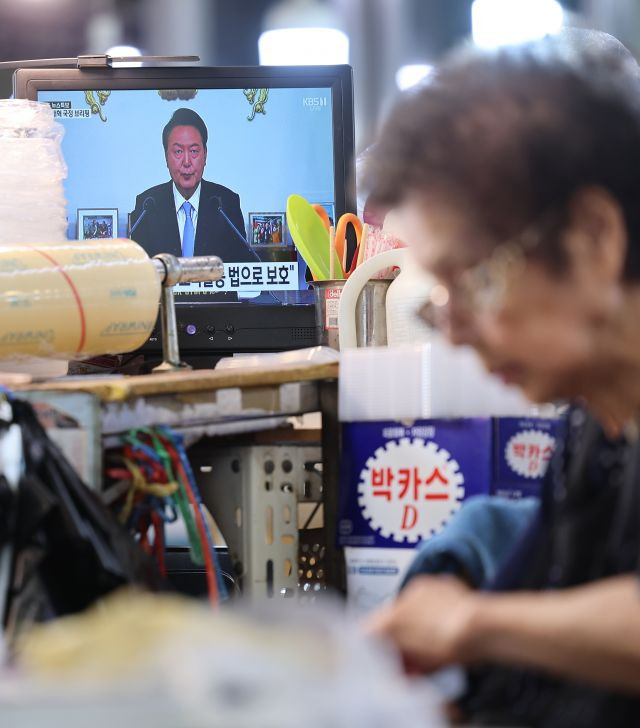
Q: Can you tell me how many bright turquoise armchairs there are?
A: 0